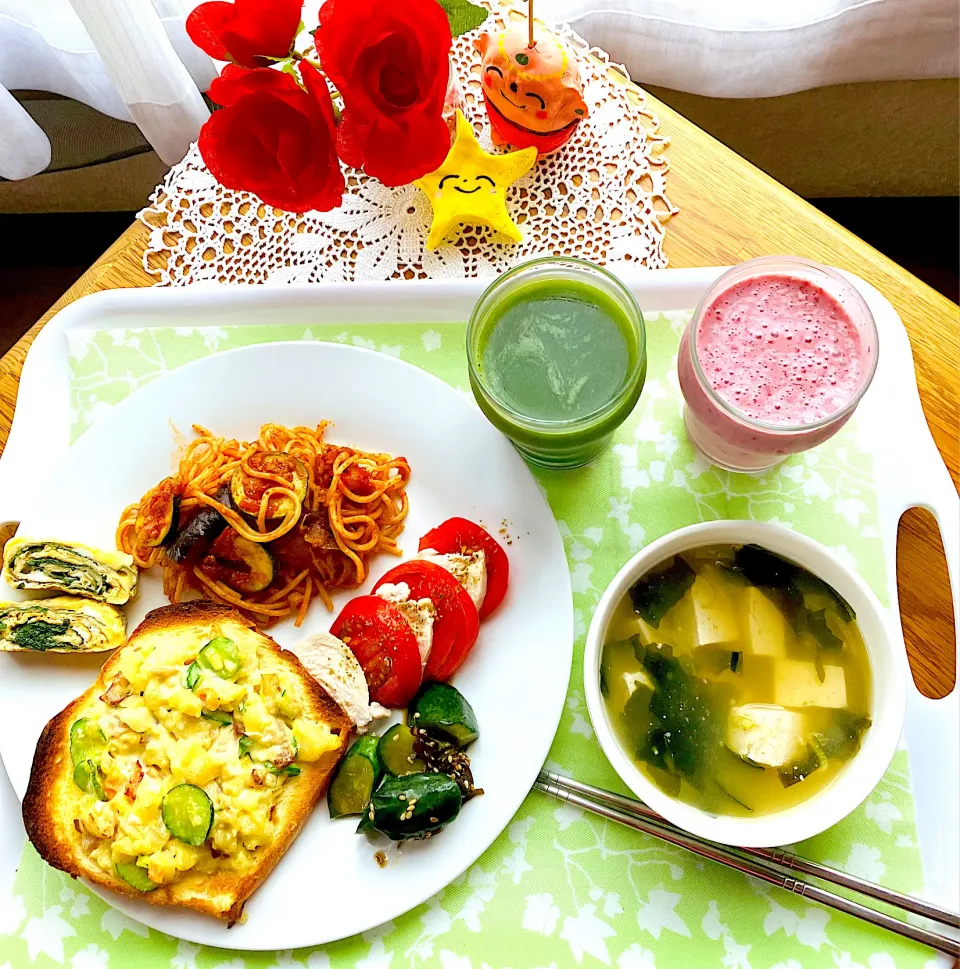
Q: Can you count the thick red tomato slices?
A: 3